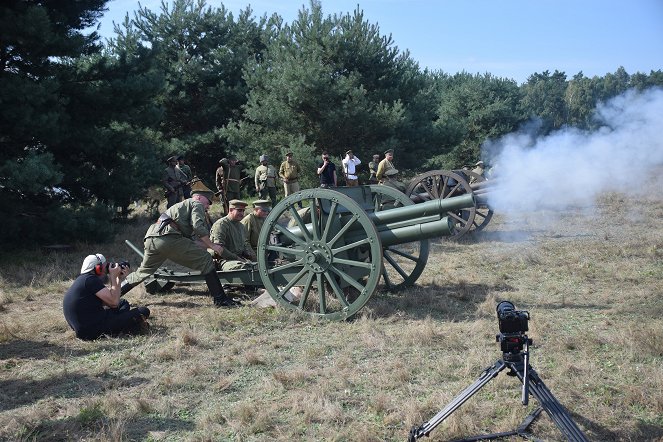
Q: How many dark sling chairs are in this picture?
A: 0